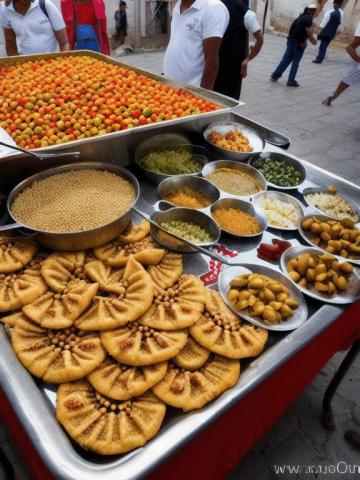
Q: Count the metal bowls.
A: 13